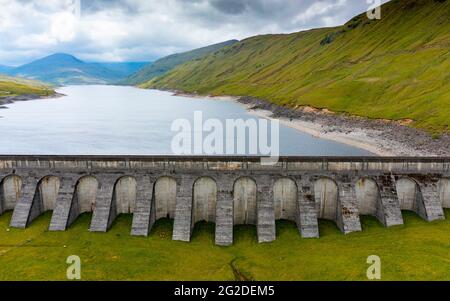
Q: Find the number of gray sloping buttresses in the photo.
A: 11